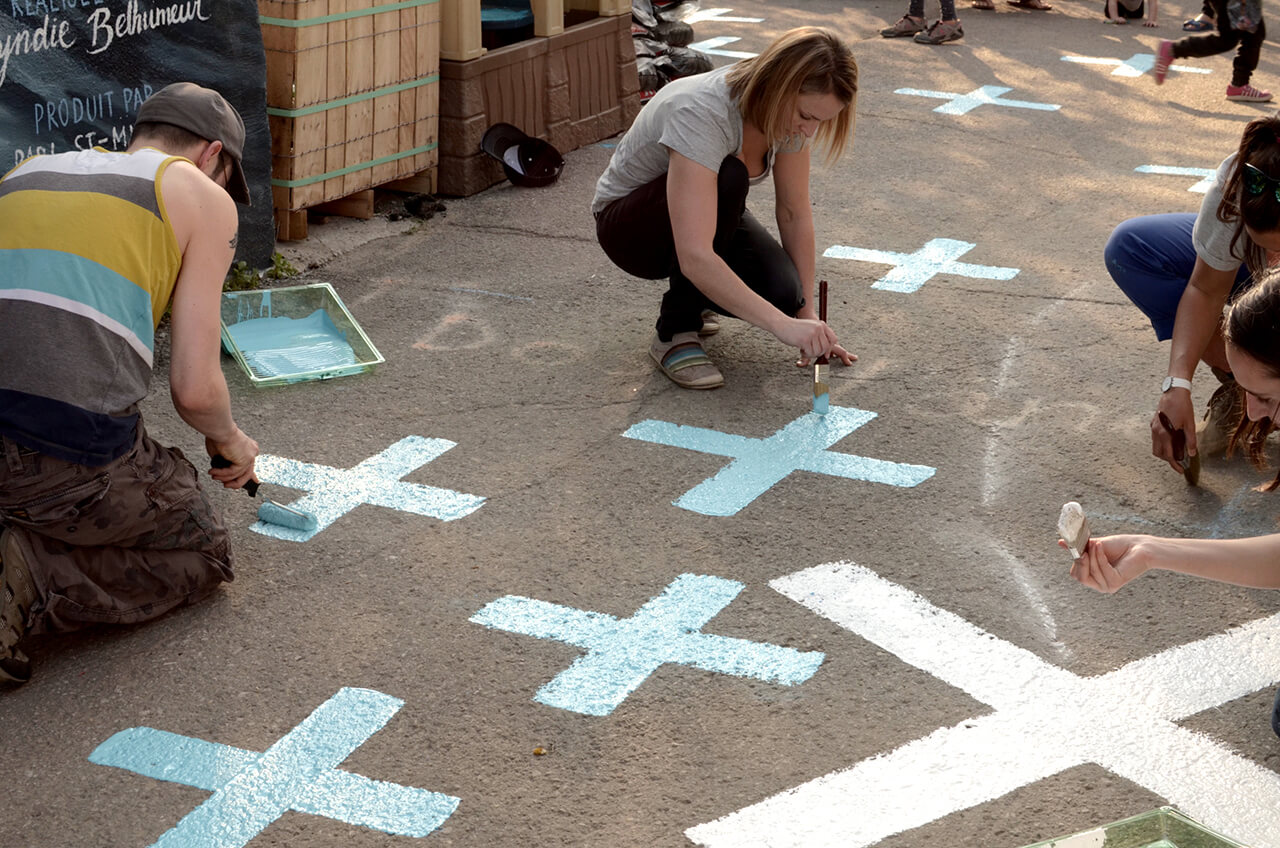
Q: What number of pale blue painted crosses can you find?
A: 10